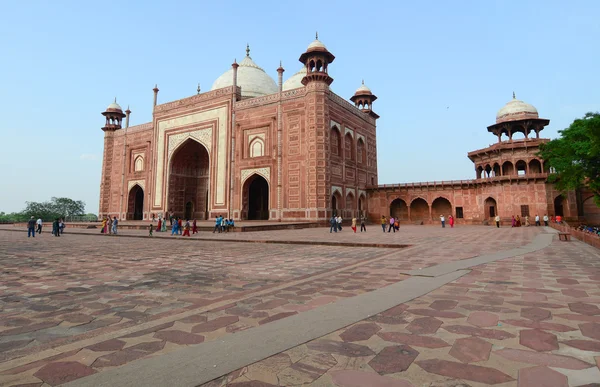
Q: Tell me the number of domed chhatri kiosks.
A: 4